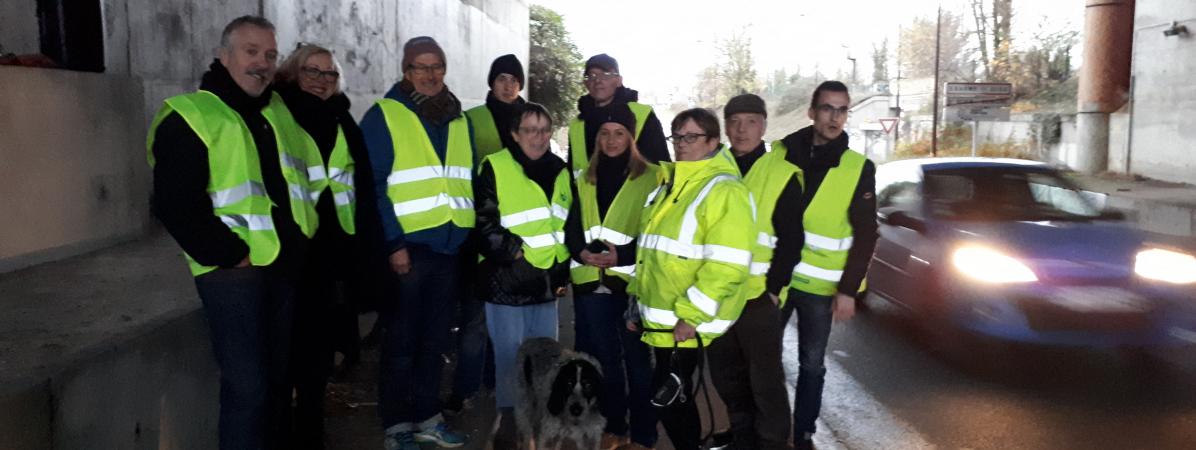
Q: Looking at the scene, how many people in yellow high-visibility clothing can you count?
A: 10